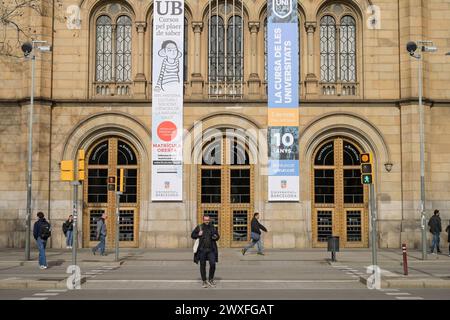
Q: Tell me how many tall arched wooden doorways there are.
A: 3